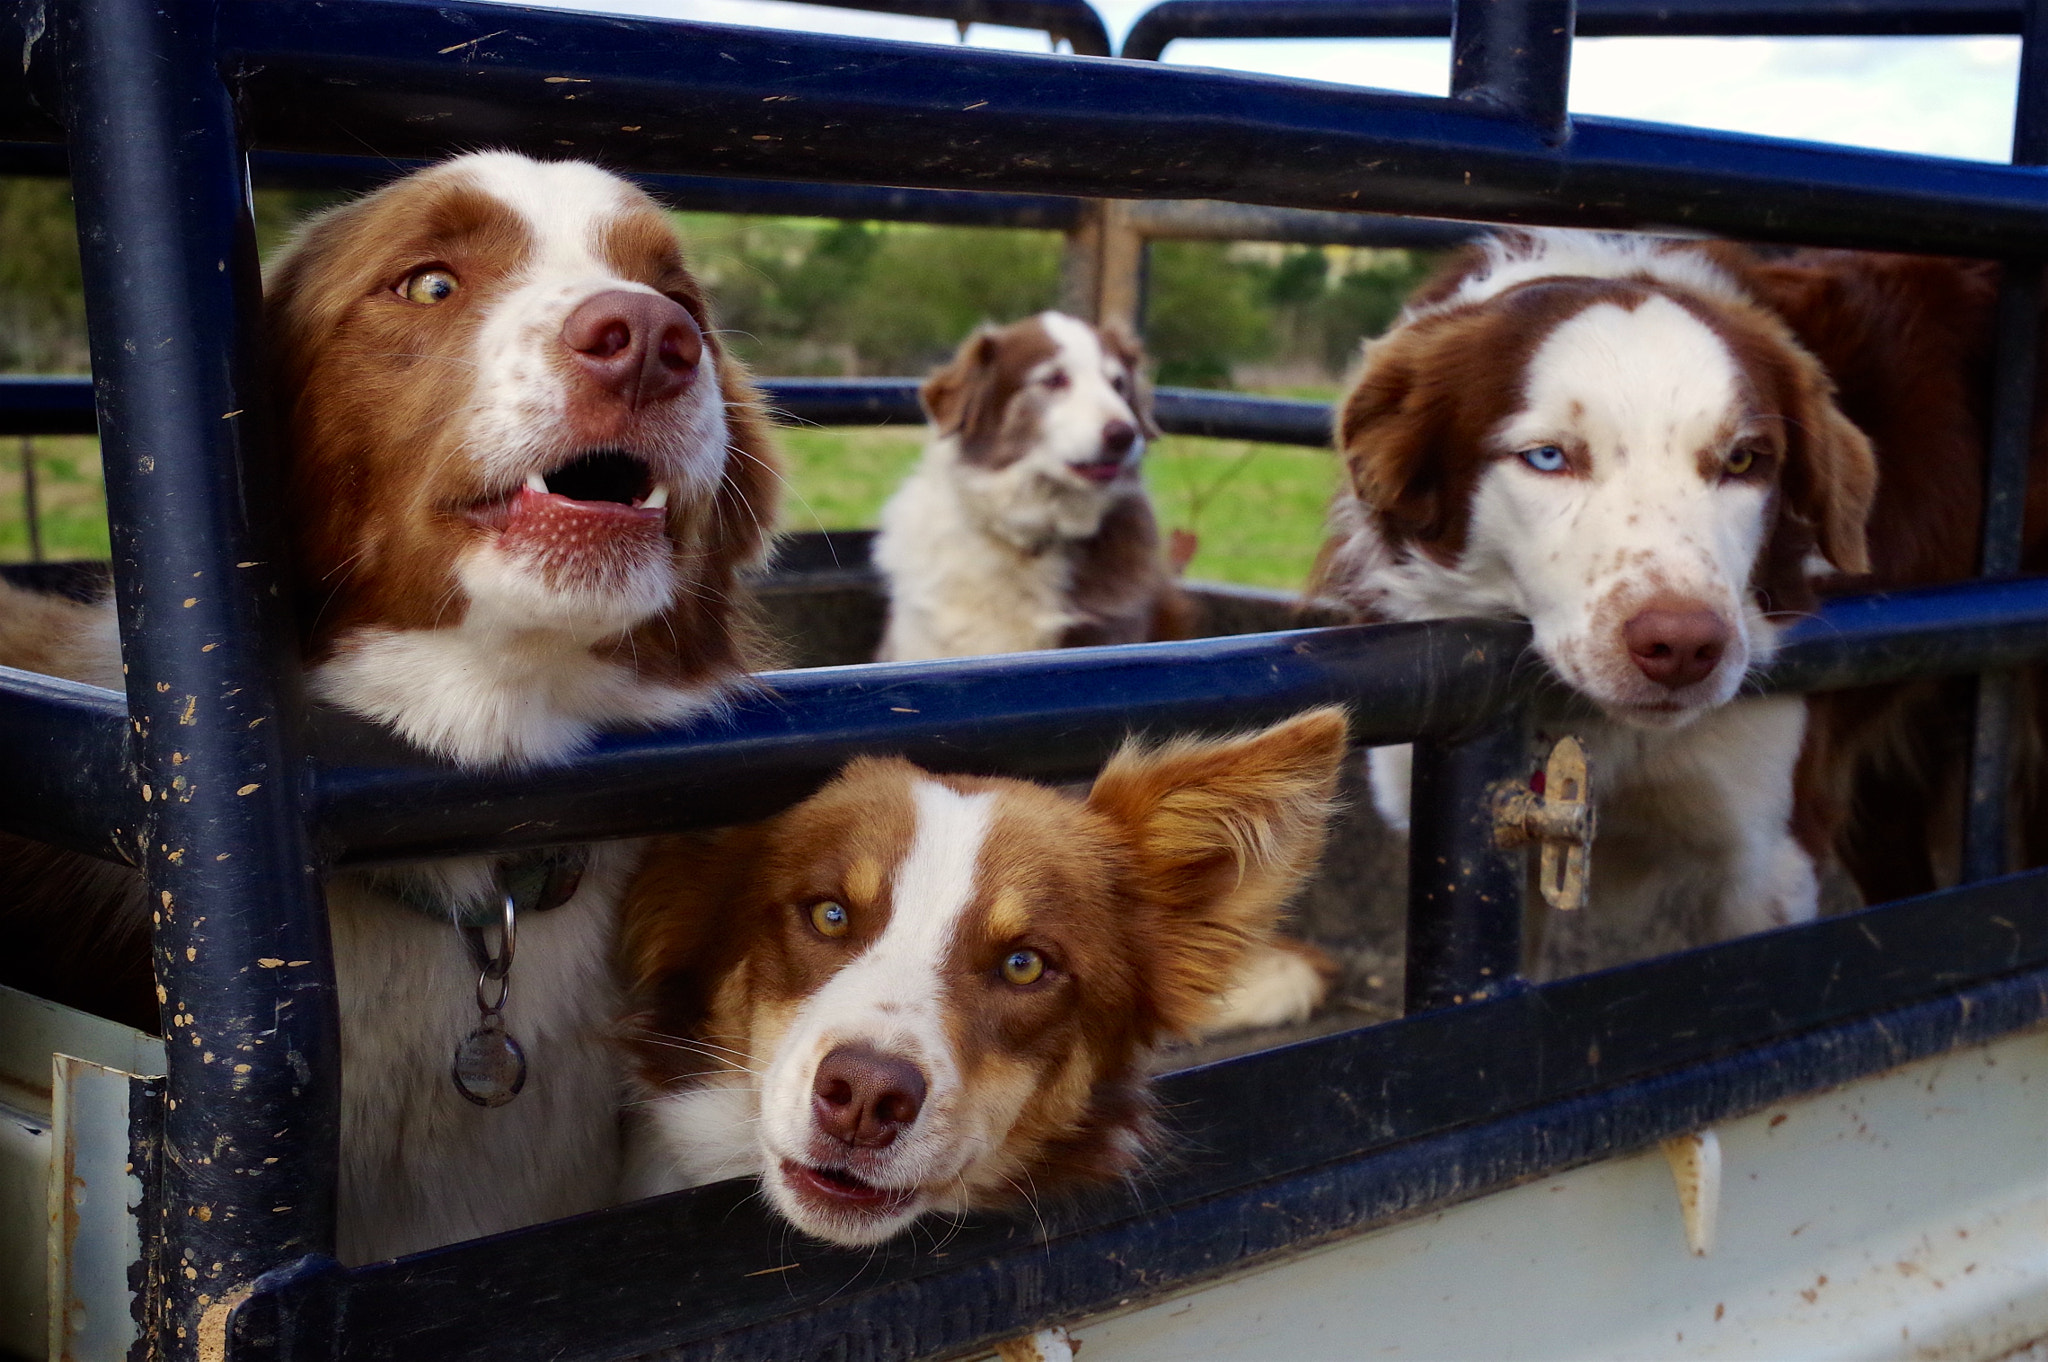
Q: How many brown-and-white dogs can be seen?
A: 4